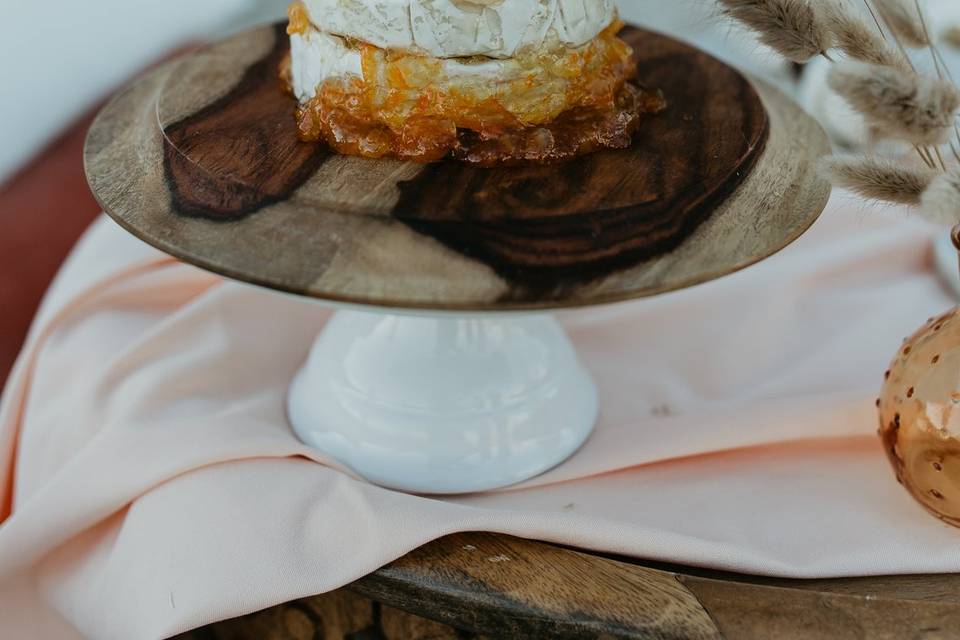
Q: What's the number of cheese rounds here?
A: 2